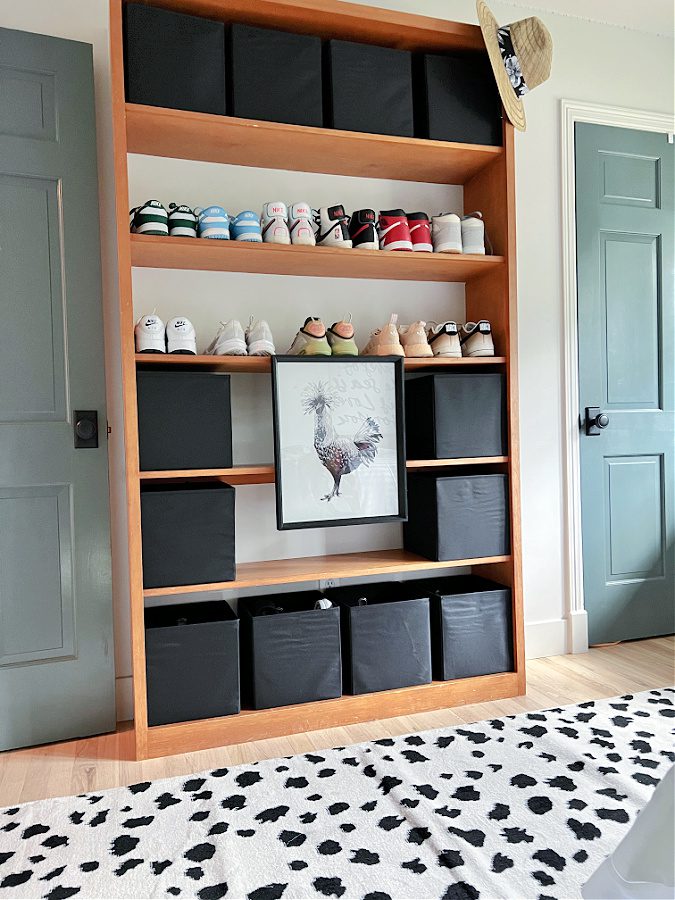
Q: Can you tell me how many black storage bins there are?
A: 12